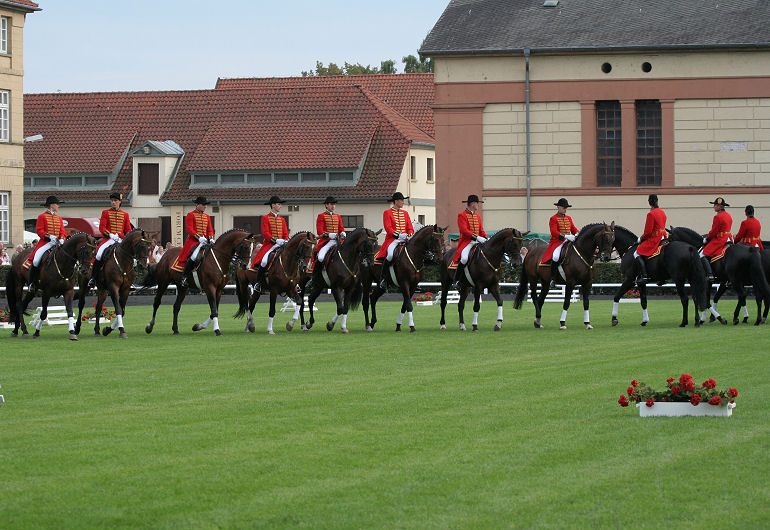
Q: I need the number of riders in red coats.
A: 11